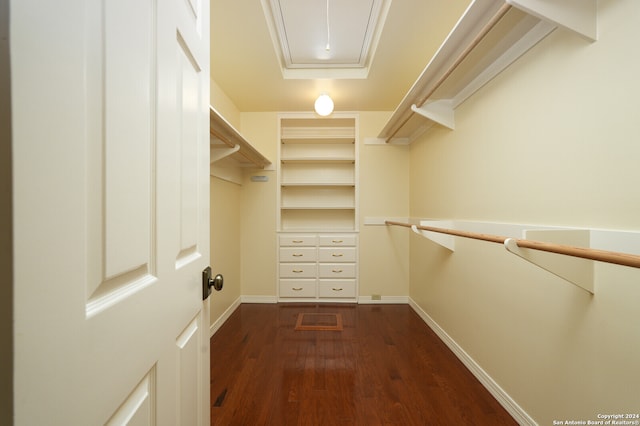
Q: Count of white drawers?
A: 8